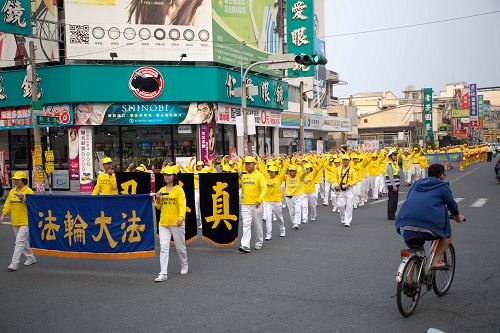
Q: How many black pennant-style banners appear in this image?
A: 3